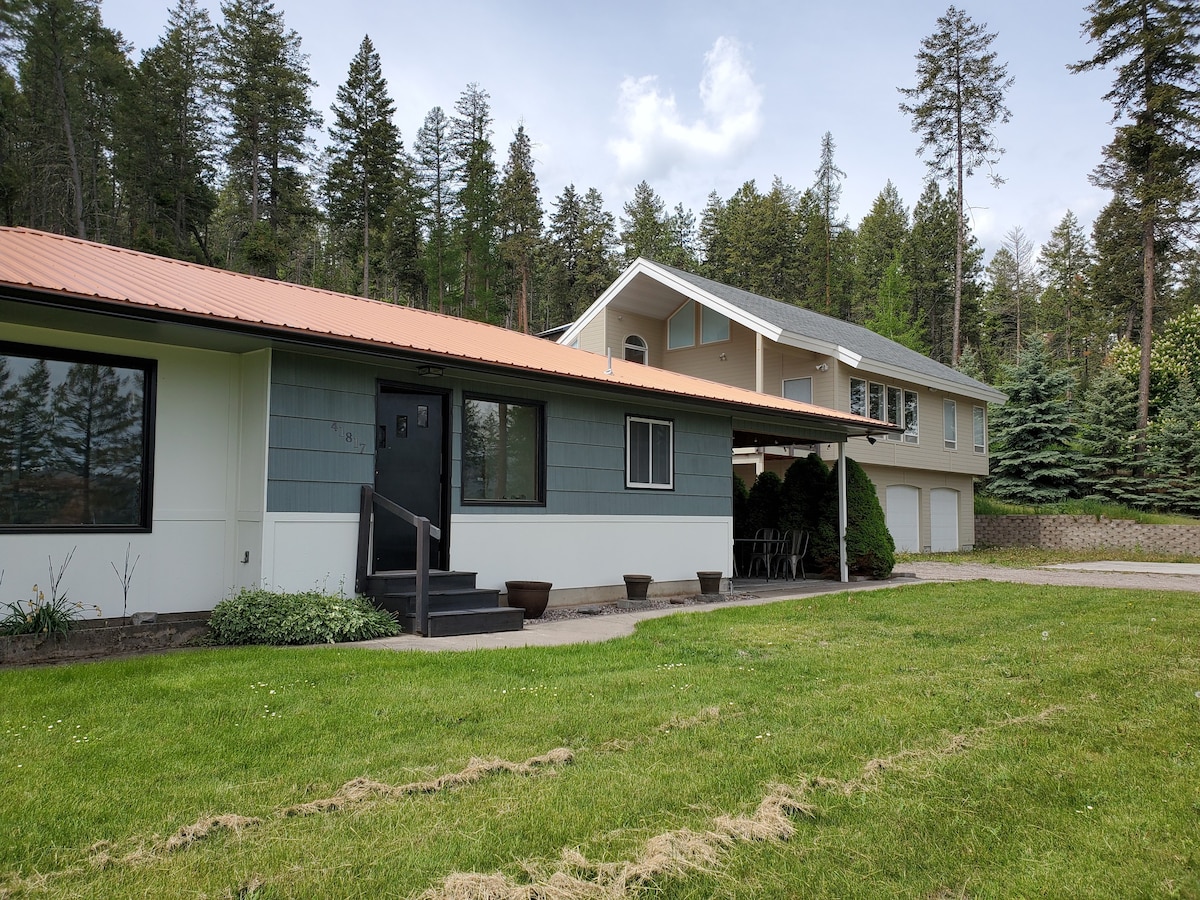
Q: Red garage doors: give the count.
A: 0